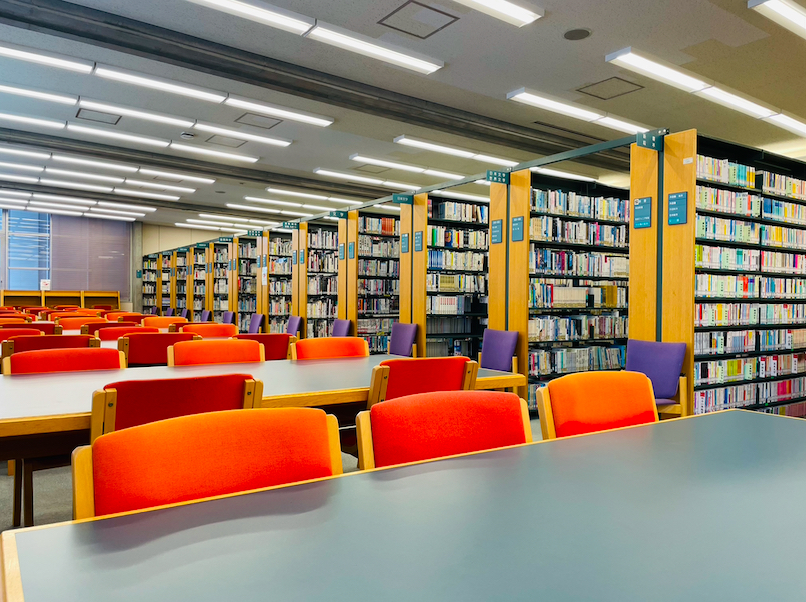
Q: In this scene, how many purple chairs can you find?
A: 11